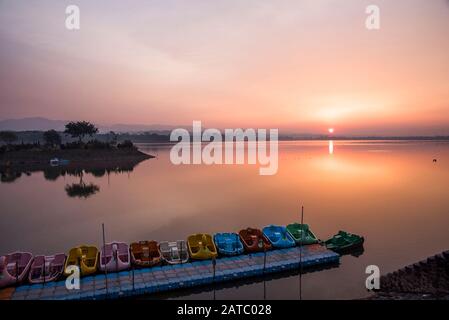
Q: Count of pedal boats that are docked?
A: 12